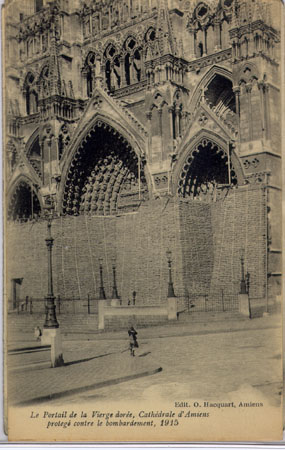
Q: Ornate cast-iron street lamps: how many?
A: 5